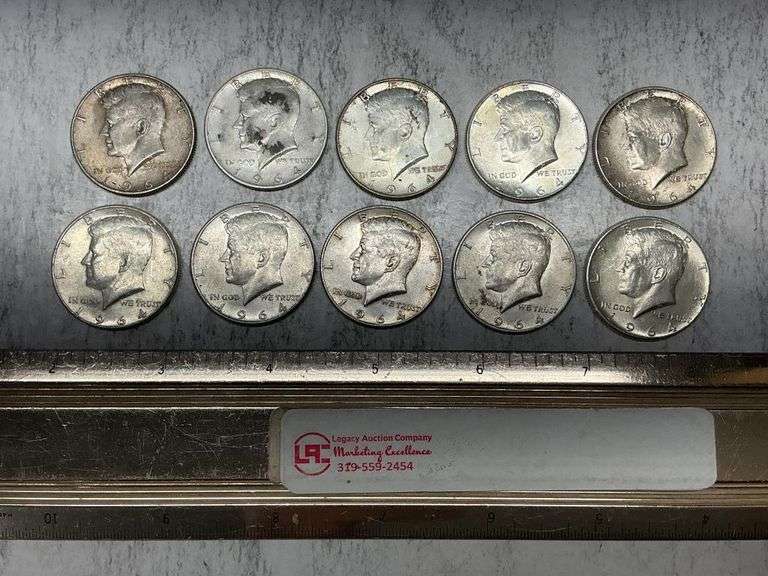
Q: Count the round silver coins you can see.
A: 10